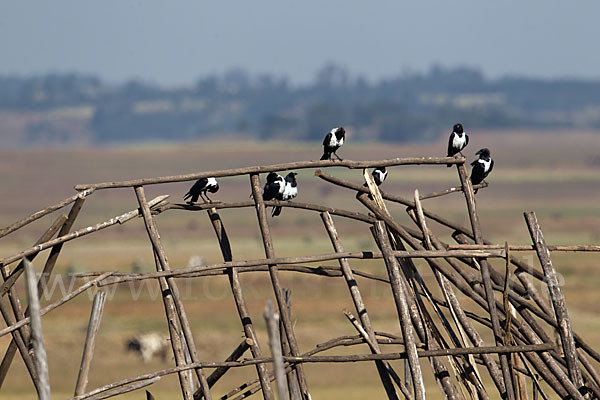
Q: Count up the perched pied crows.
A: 7